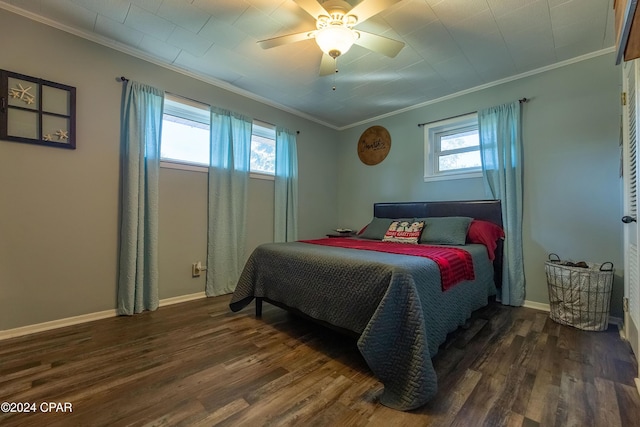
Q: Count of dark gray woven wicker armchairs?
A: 0